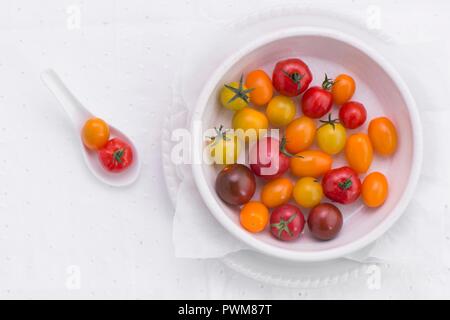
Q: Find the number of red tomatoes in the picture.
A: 7